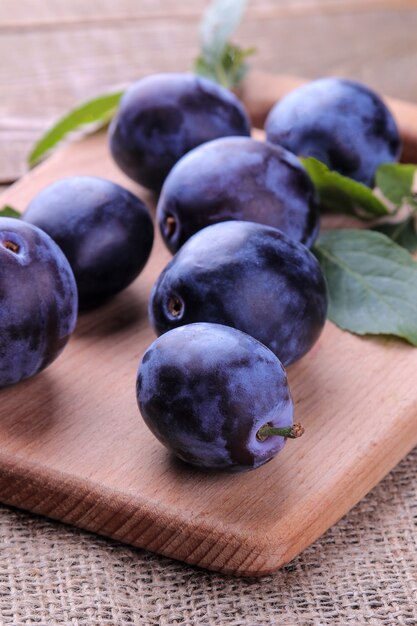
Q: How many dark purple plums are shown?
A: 7